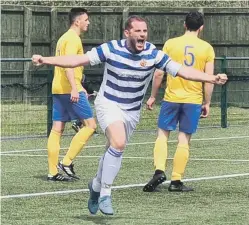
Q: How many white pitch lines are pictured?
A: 3